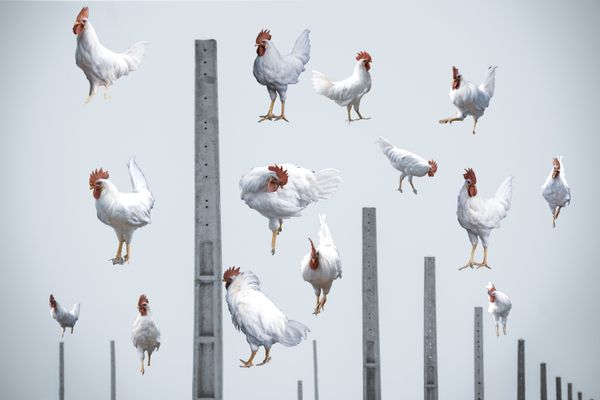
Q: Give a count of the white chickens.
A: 14